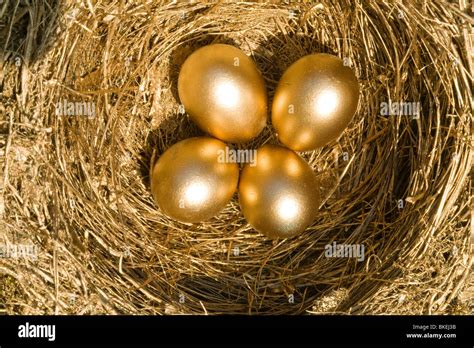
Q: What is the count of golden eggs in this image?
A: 4